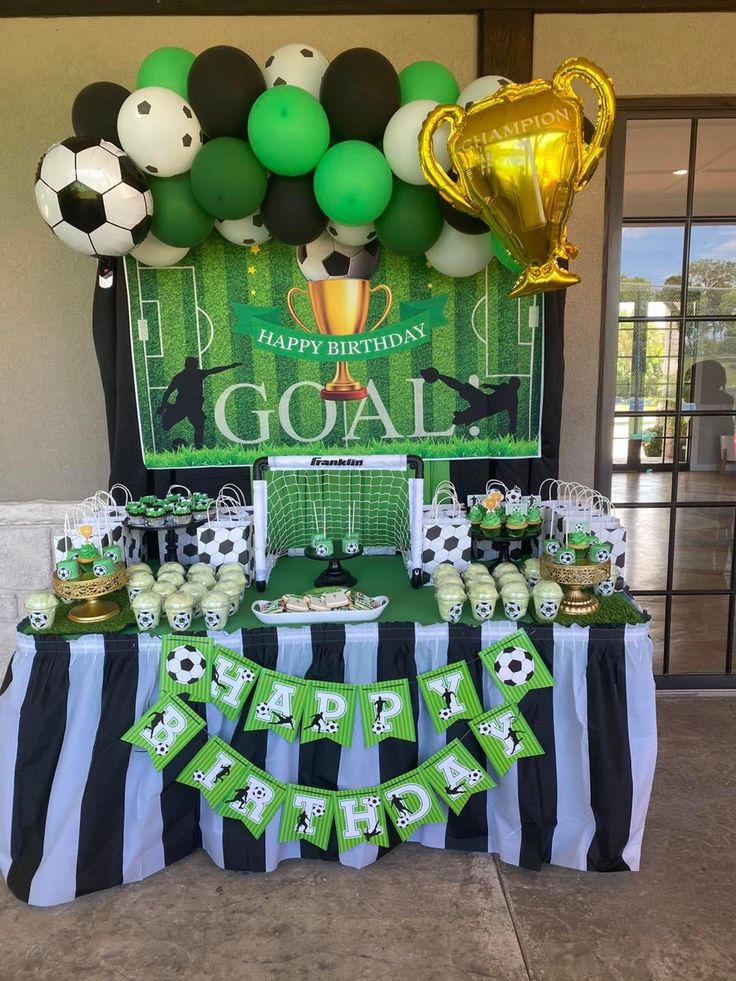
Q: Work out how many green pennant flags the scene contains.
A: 15